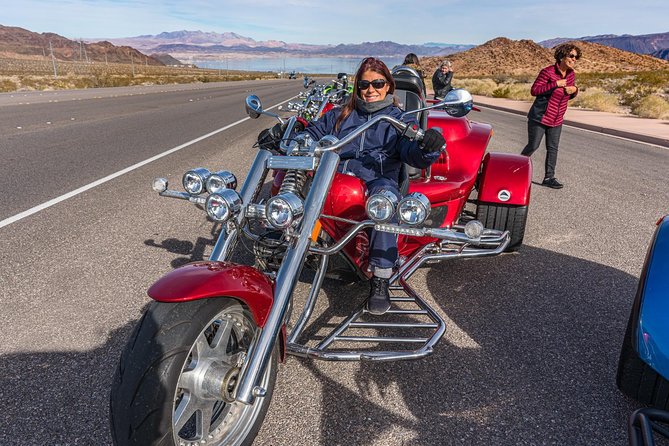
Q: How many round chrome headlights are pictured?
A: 6